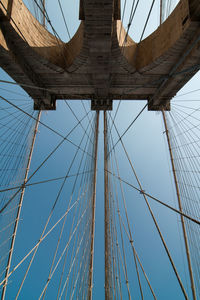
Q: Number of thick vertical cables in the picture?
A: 4